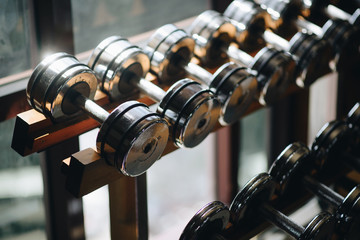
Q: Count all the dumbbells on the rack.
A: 12